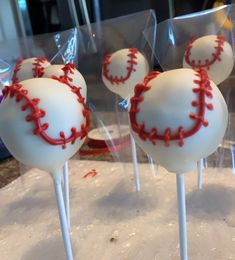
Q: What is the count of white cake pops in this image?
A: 6